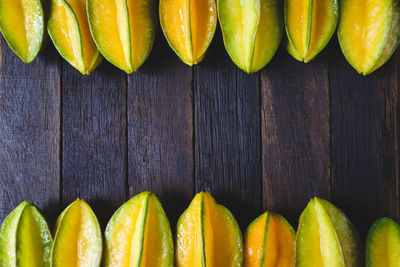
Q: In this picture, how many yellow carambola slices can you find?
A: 14